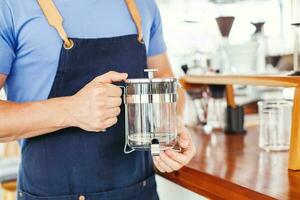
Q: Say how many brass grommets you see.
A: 2